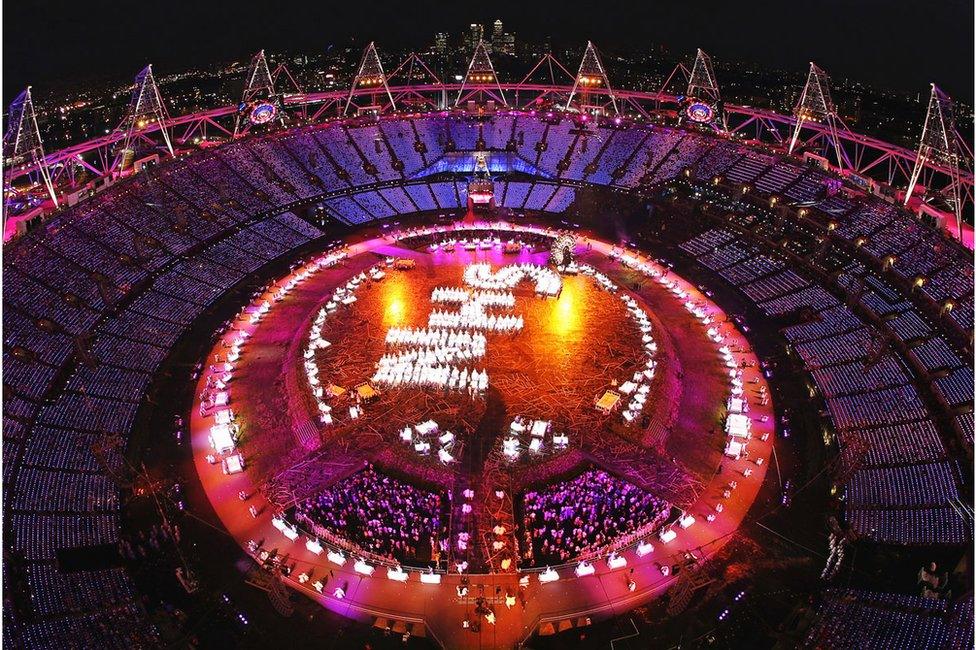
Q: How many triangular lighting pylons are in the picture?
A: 9